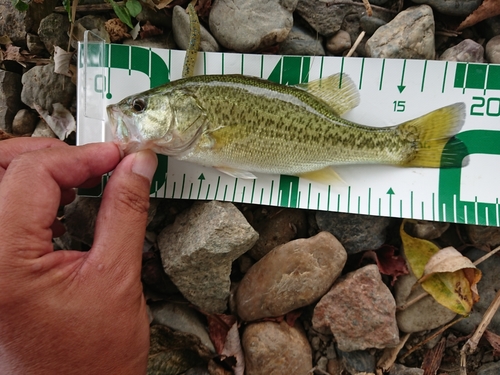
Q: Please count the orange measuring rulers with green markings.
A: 0